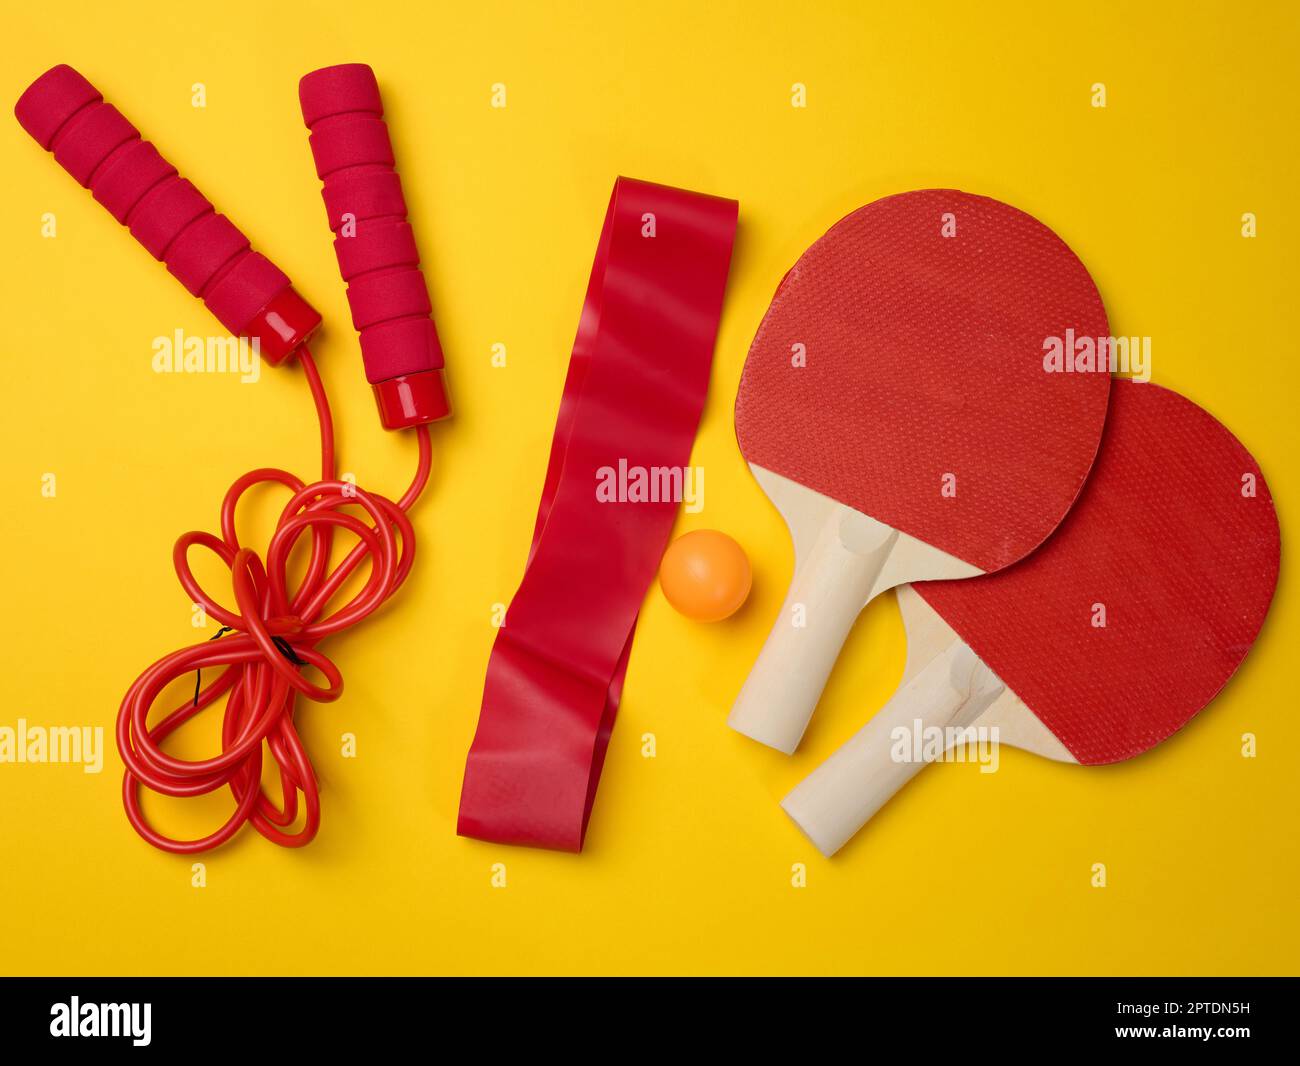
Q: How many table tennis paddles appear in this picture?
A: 2